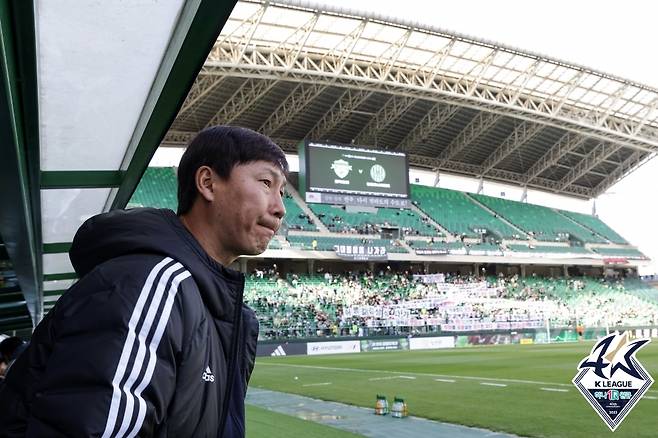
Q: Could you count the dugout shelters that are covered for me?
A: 1